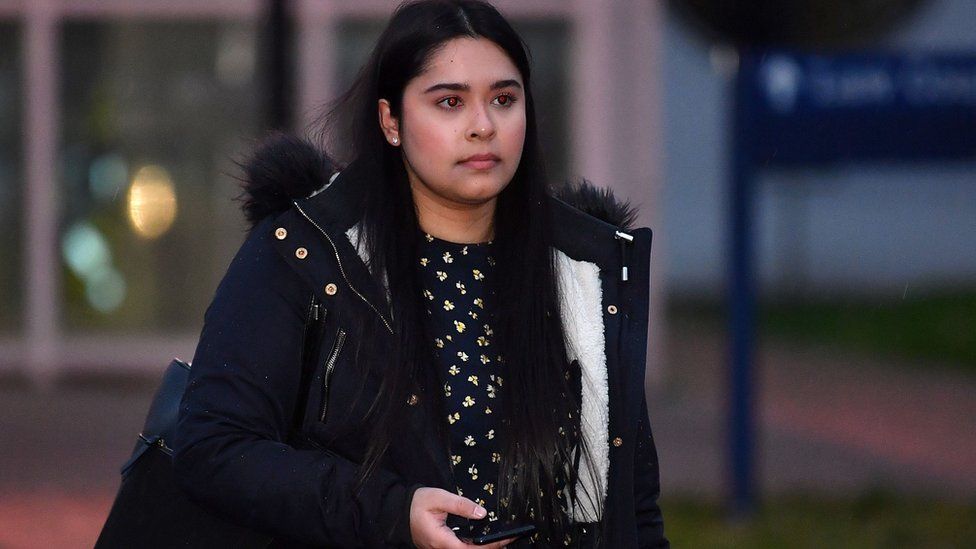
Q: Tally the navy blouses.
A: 1